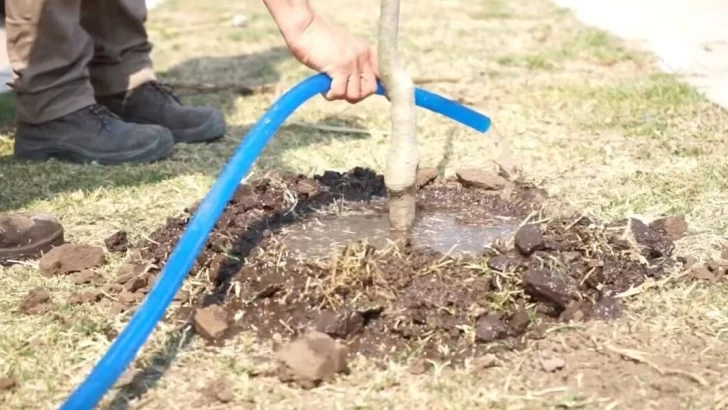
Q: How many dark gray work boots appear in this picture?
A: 2